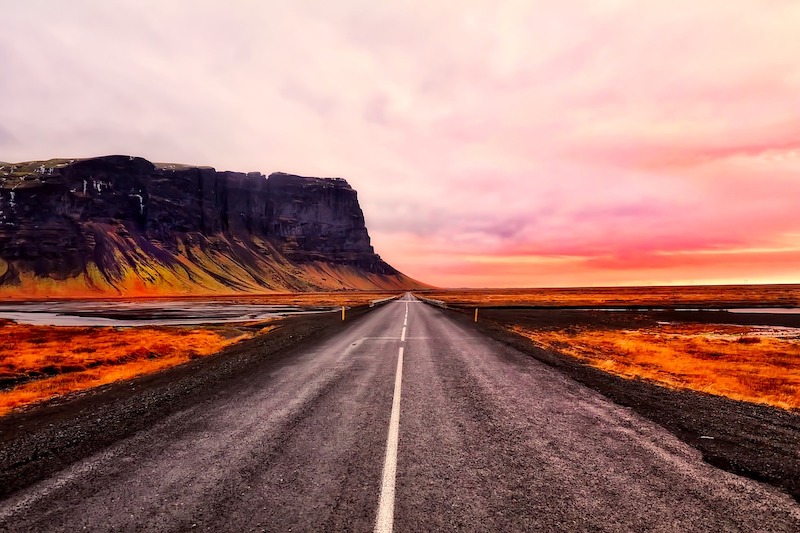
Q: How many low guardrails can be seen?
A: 2